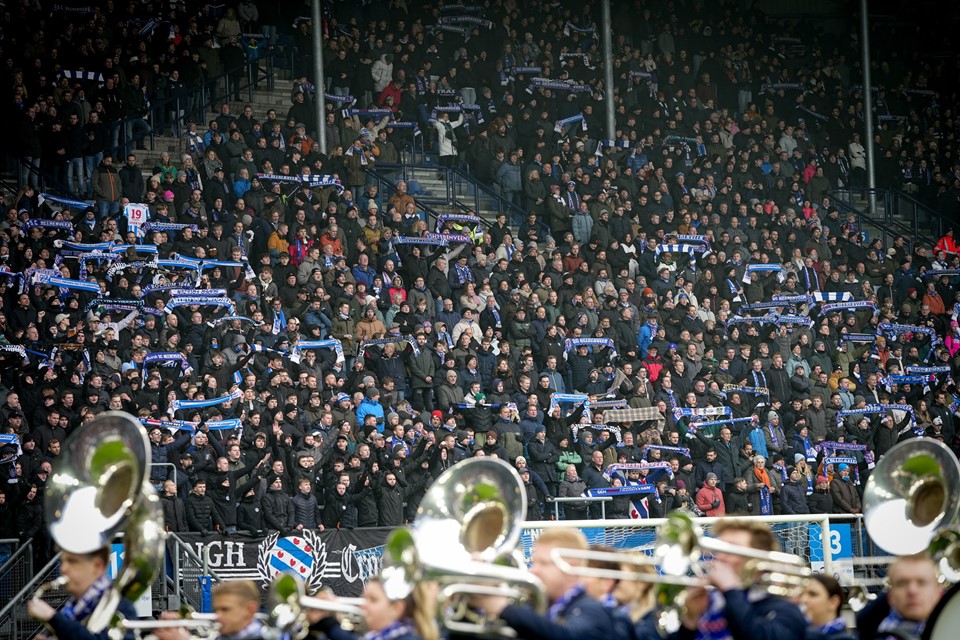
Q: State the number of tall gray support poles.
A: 3